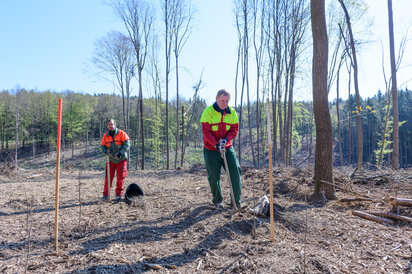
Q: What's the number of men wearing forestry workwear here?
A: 2